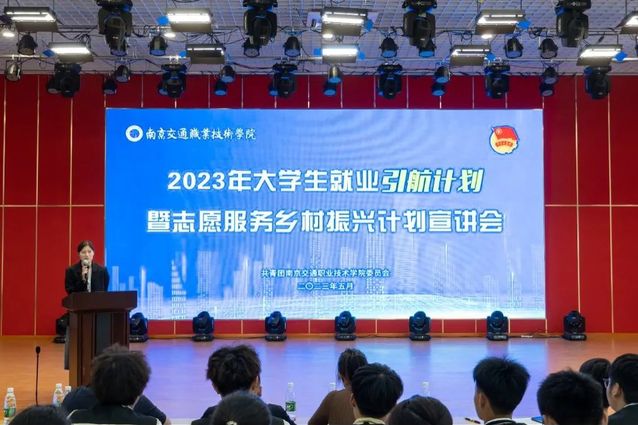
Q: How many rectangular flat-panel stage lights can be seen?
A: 10